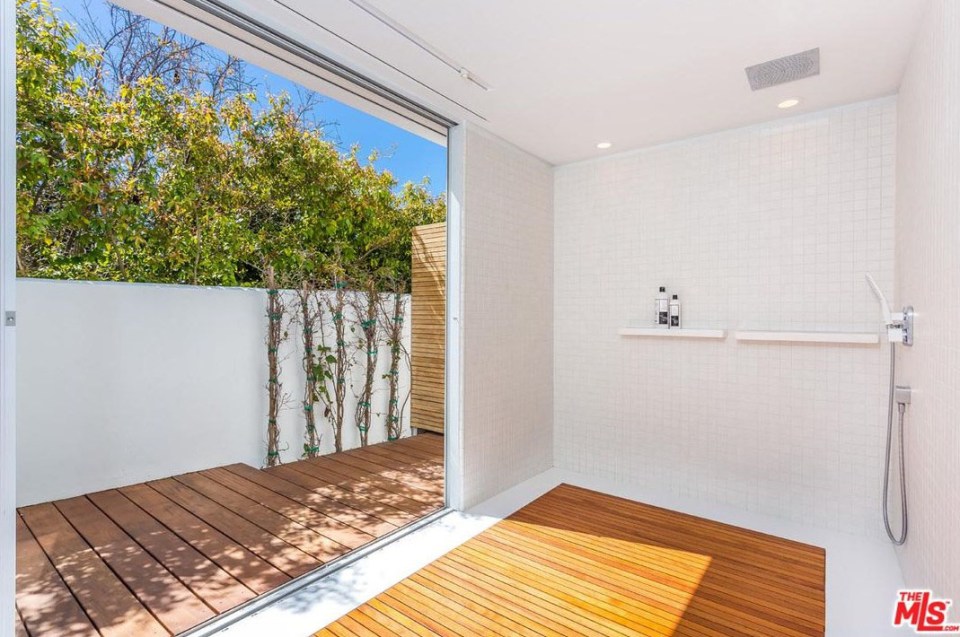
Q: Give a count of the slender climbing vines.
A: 5